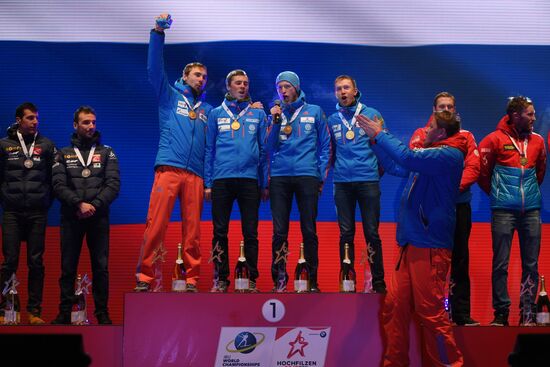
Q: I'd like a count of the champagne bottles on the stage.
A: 7